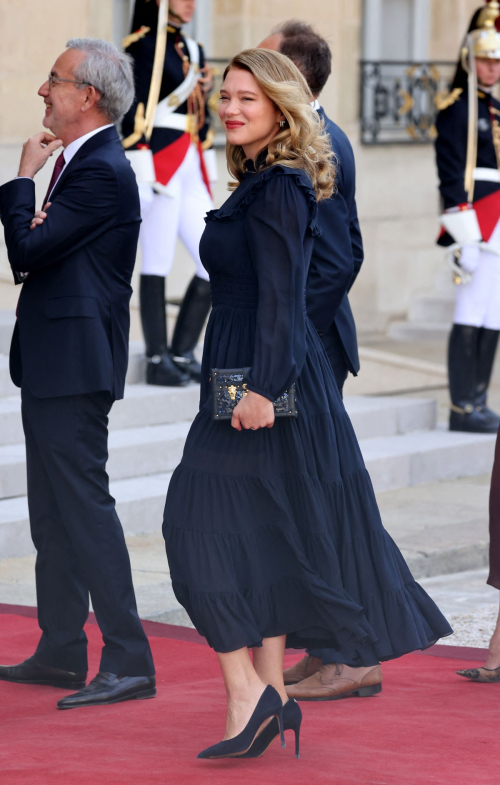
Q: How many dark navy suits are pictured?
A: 2